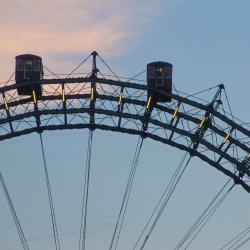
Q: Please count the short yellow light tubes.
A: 10